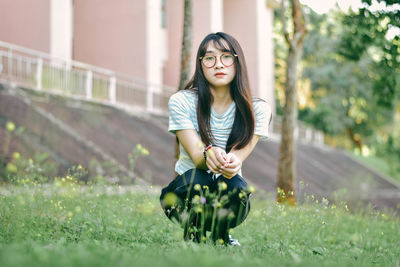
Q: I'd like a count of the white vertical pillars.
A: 4